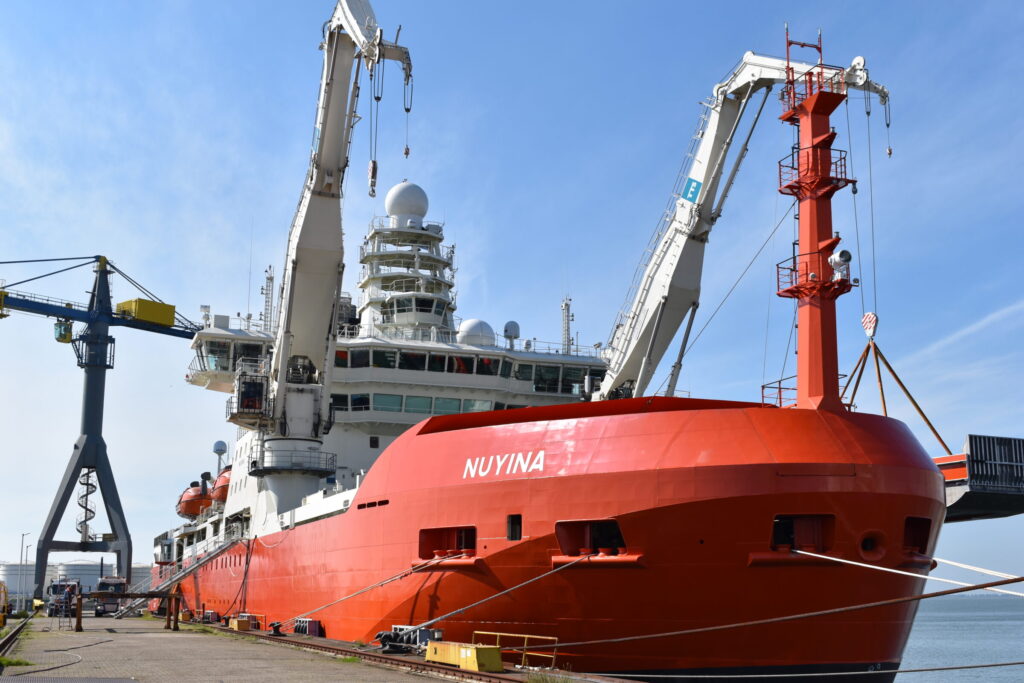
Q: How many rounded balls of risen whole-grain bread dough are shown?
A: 0